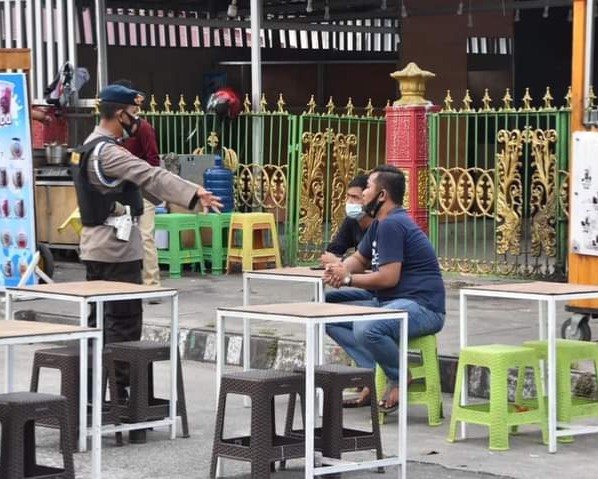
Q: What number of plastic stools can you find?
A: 11